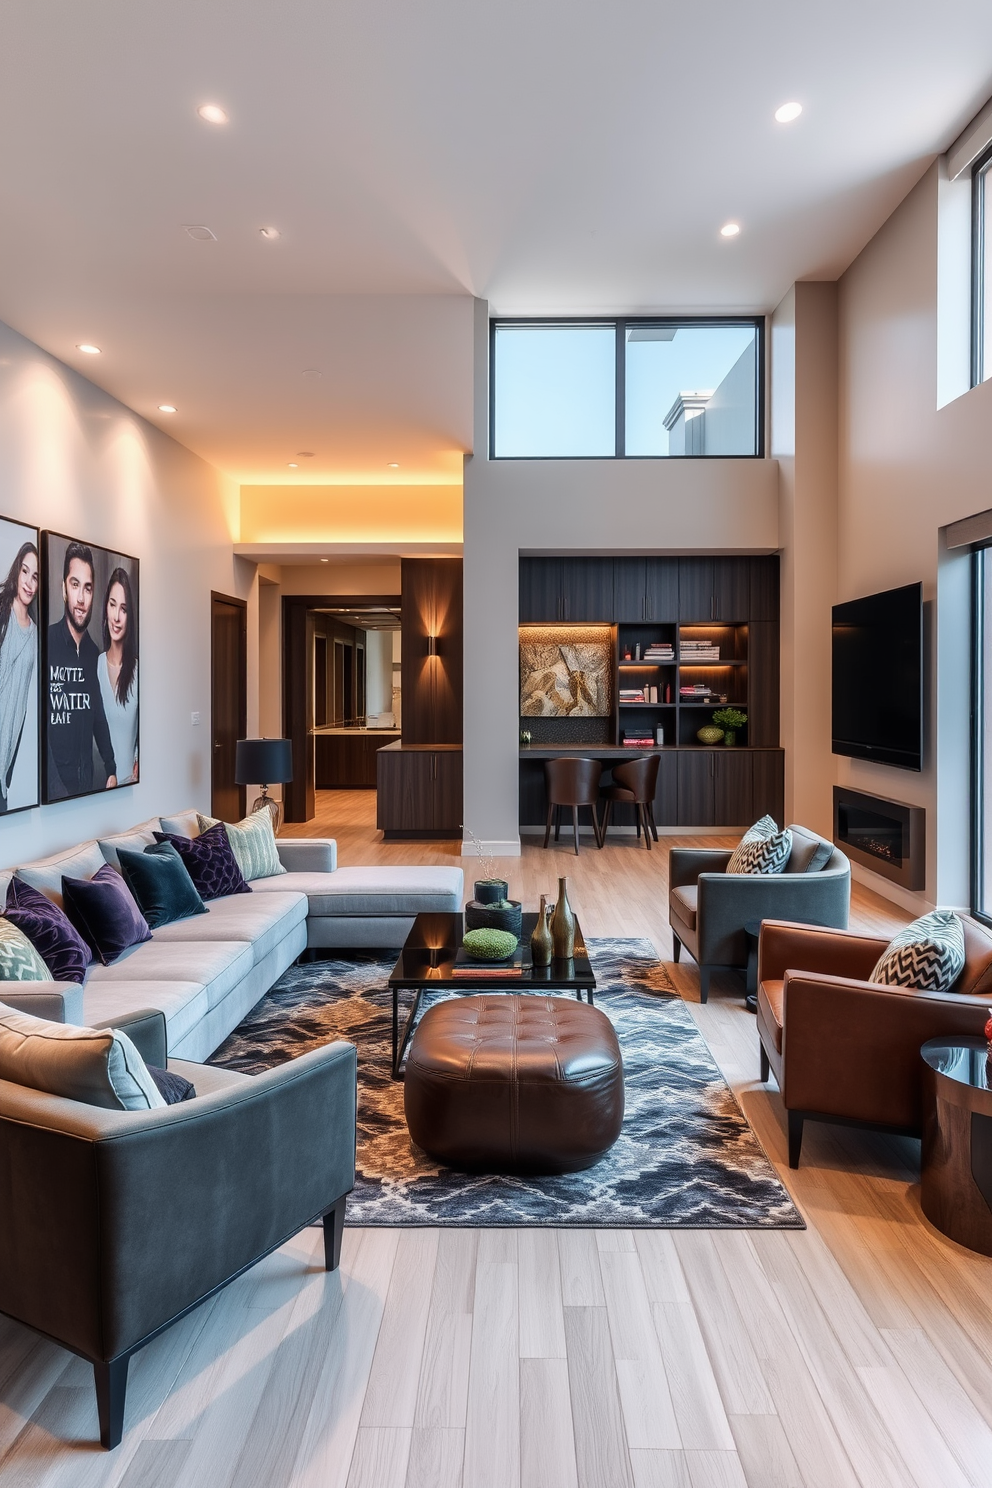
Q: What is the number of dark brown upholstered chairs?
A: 2